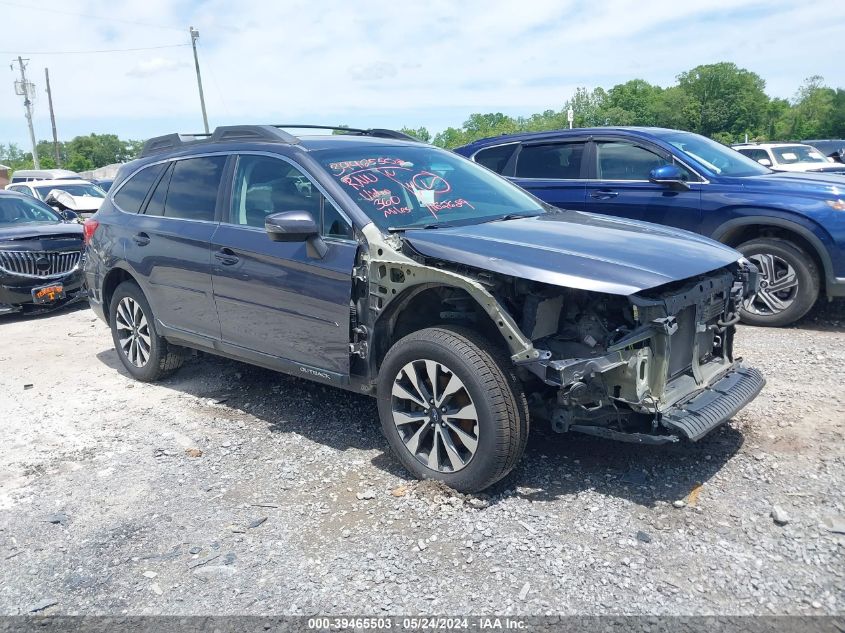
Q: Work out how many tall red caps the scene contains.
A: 0